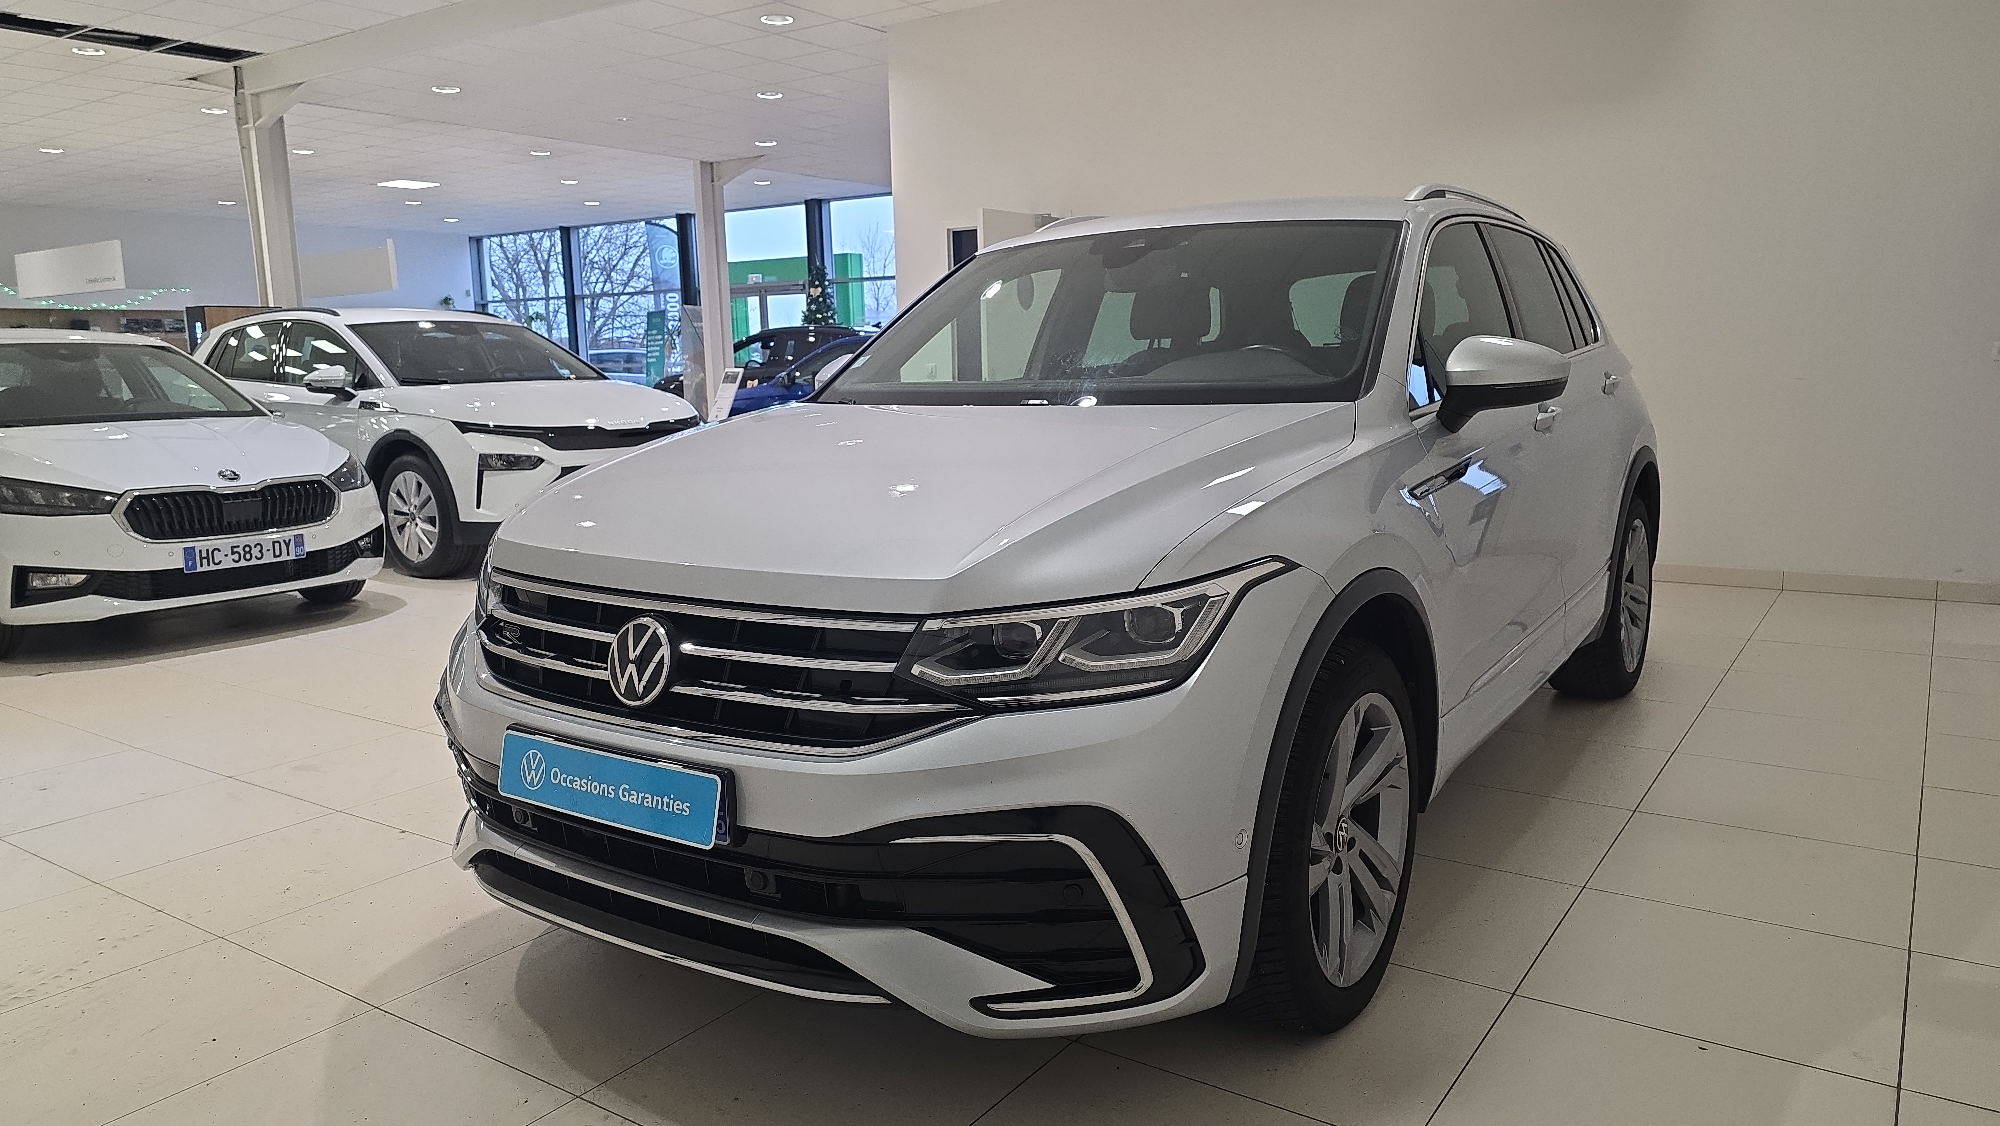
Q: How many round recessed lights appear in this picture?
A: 15